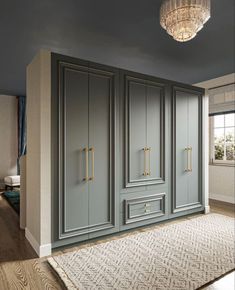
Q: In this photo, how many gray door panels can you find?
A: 6